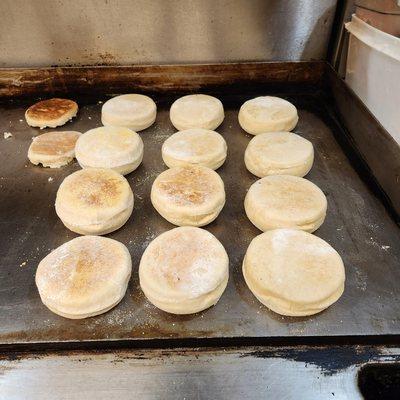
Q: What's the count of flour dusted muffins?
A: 12